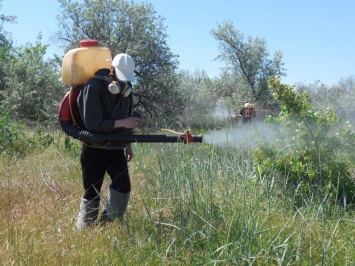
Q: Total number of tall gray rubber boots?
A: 2